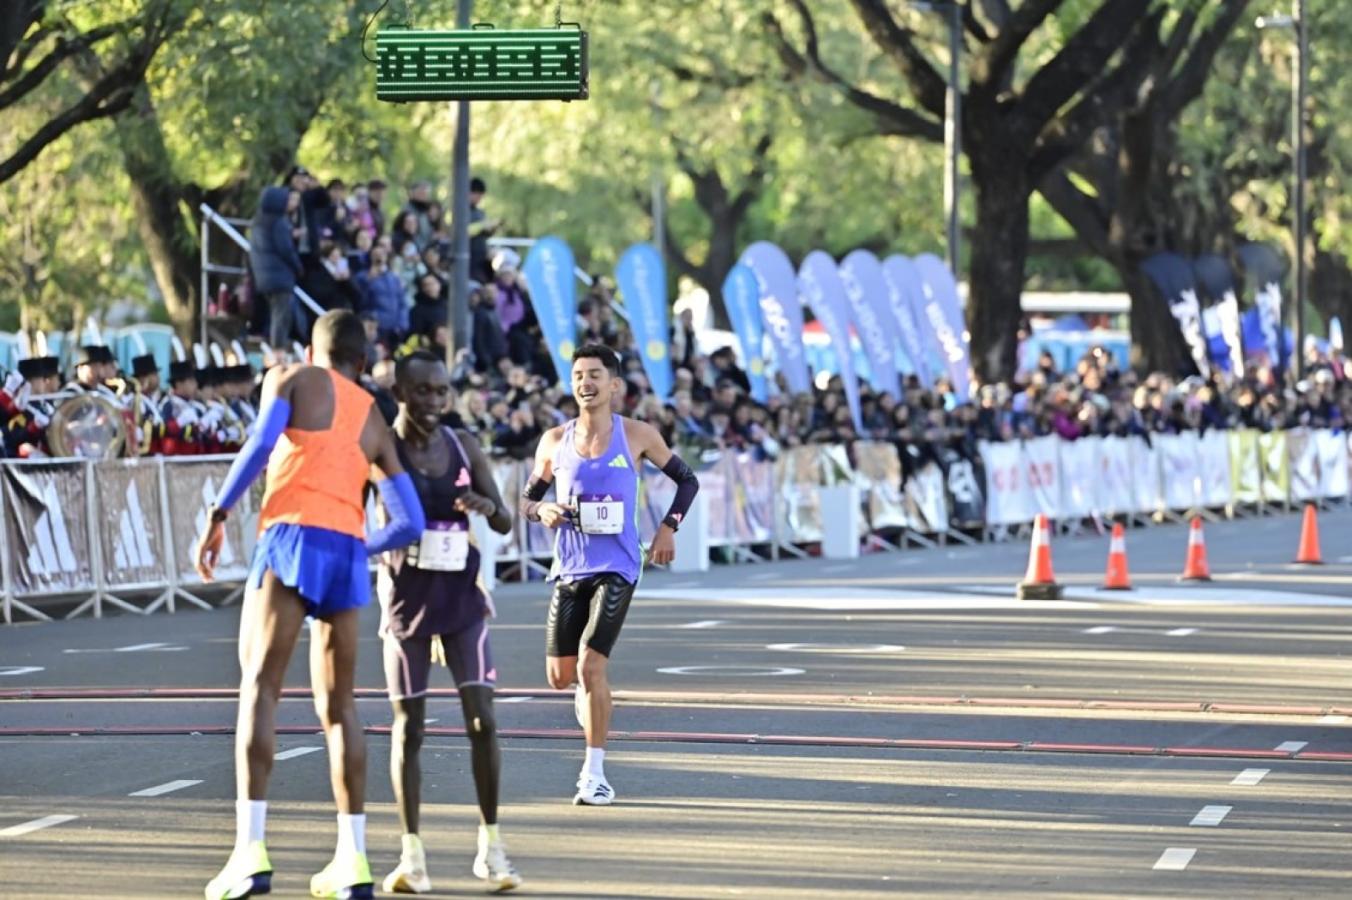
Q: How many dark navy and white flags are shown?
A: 3